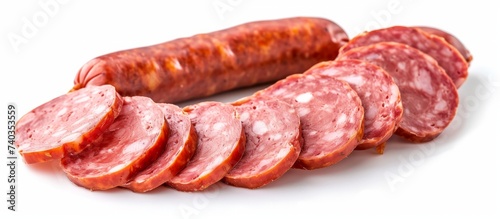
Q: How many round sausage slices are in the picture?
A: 9